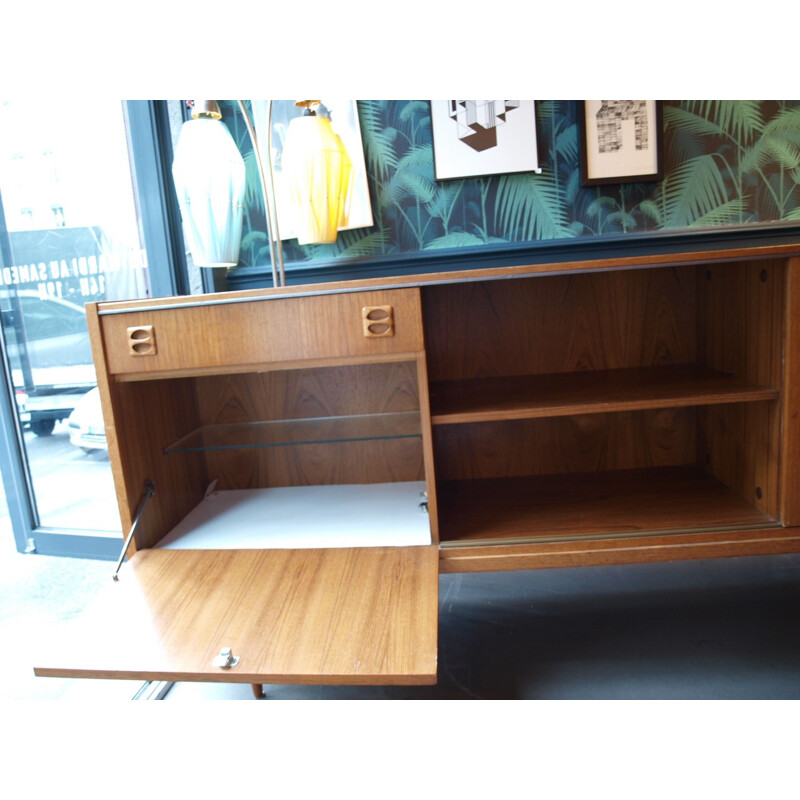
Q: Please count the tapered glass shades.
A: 2